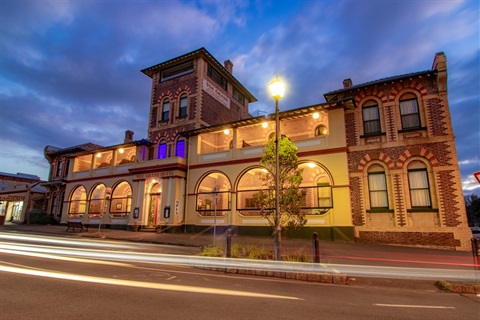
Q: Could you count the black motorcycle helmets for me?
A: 0